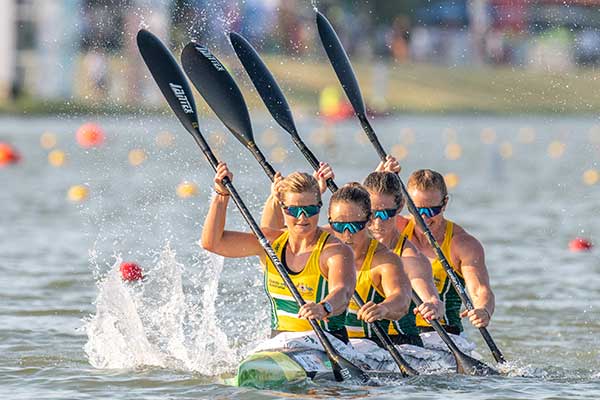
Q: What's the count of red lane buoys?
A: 4